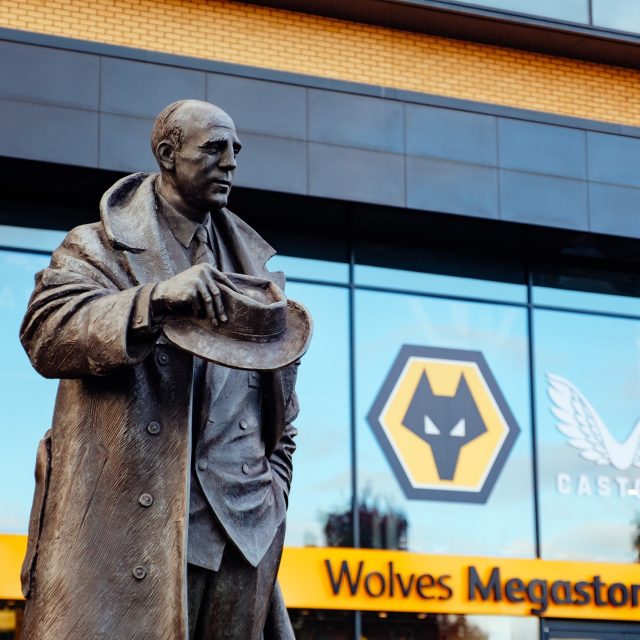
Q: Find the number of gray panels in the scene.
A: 14